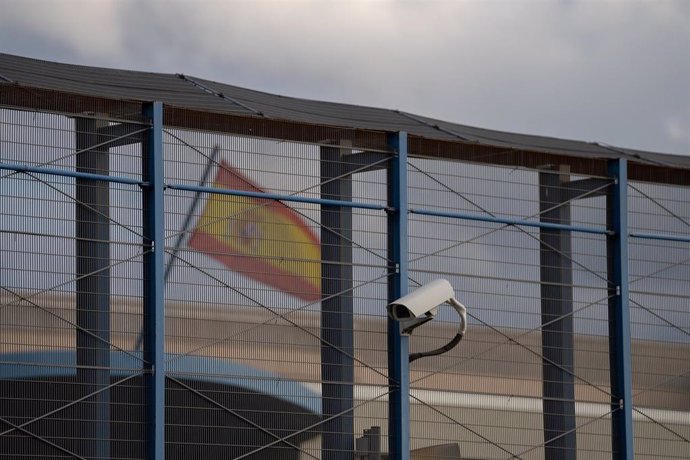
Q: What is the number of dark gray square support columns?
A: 3